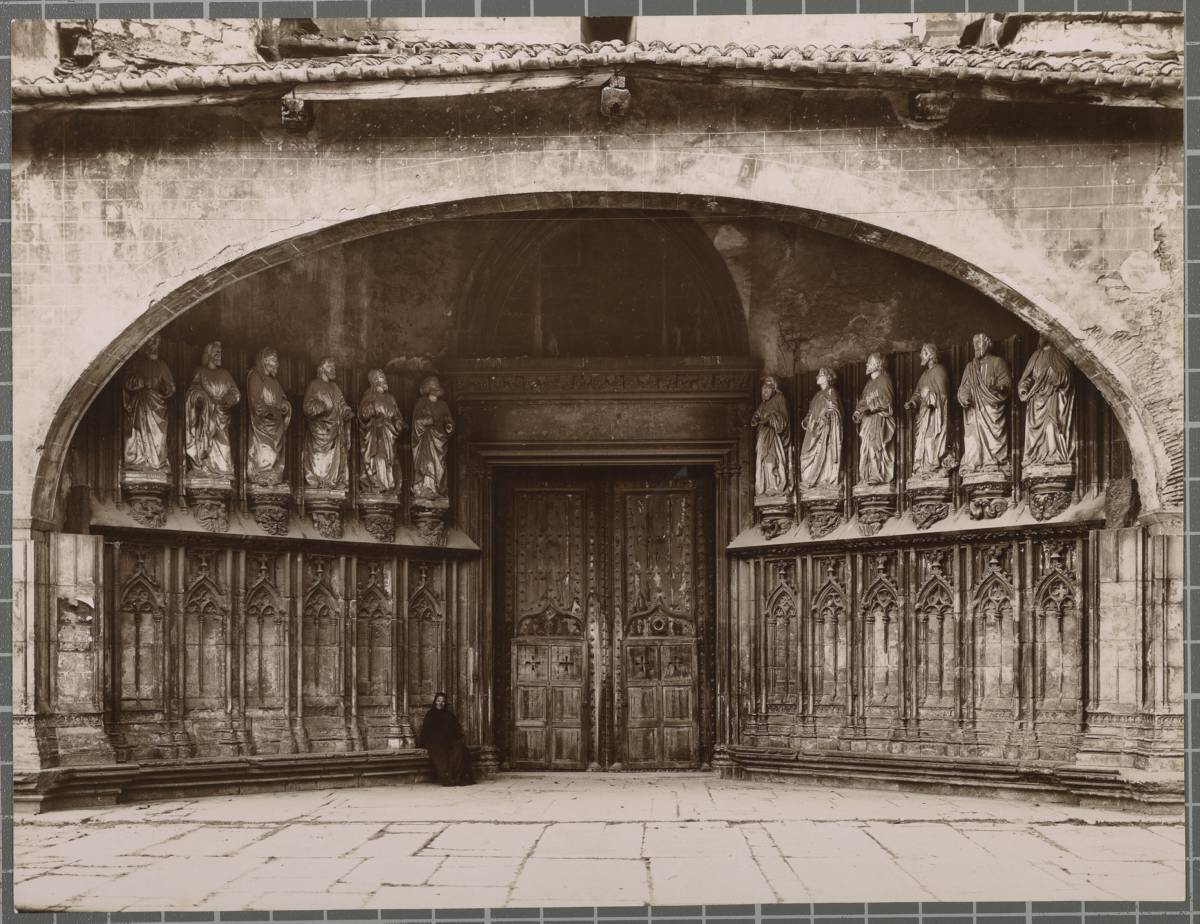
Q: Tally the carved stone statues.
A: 12